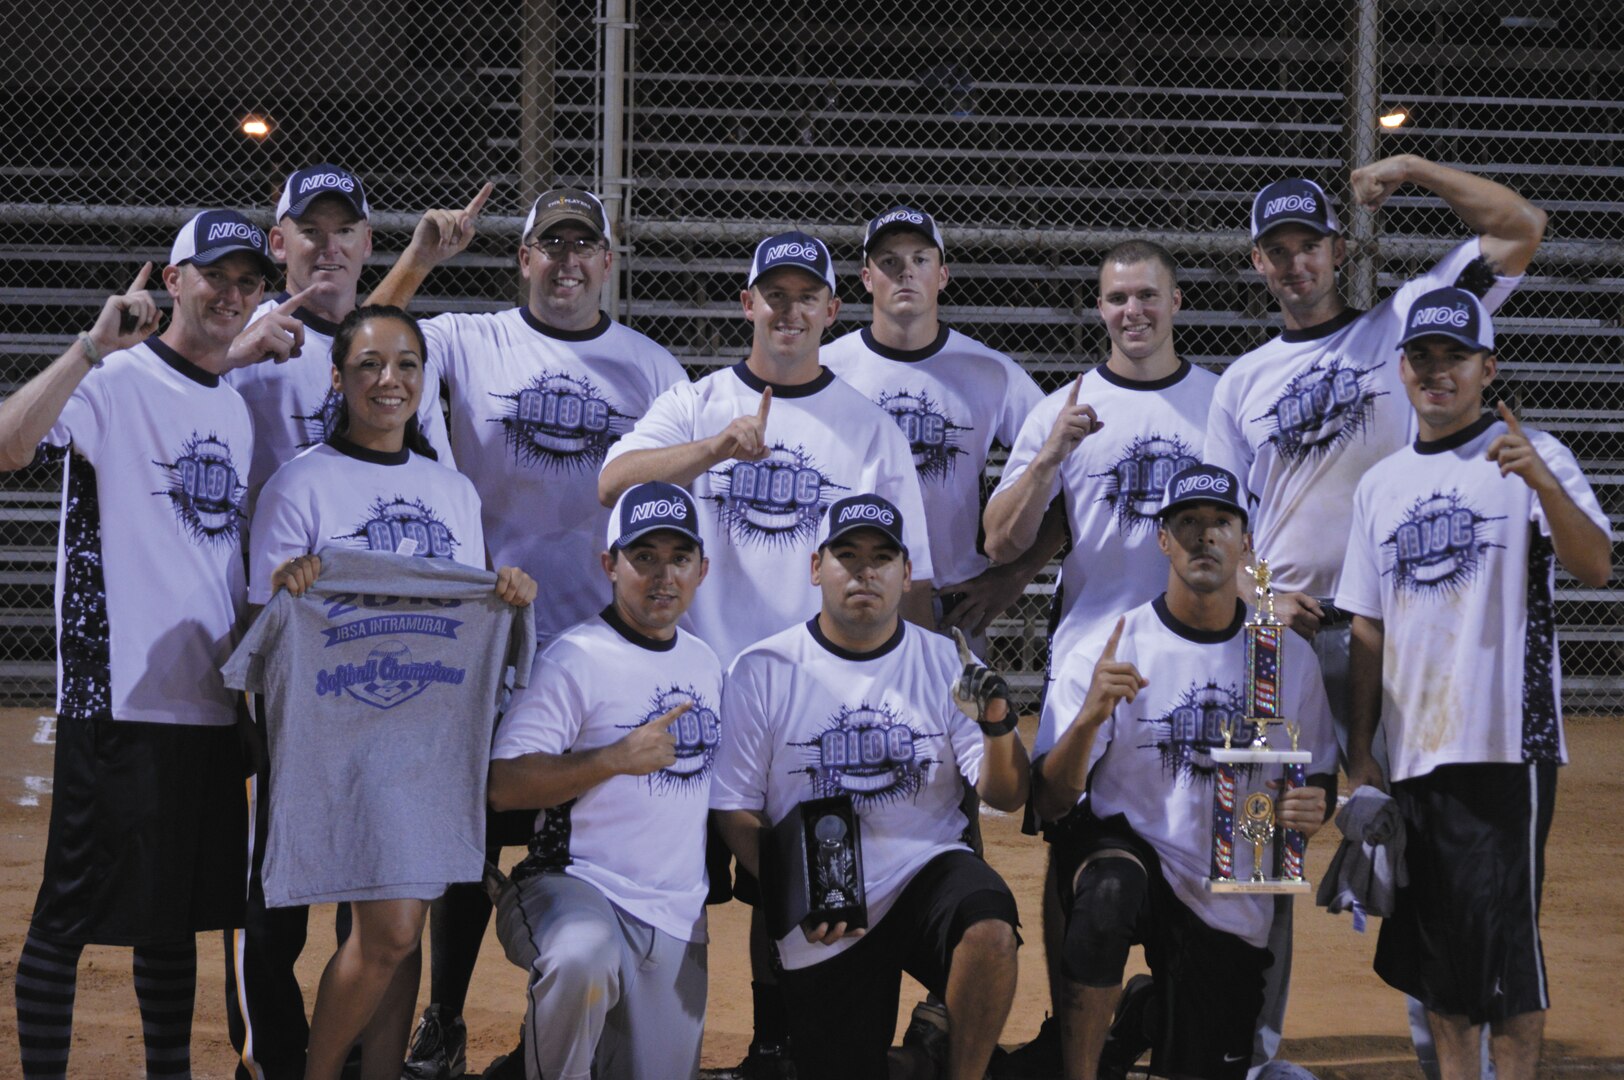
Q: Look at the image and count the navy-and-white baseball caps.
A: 9